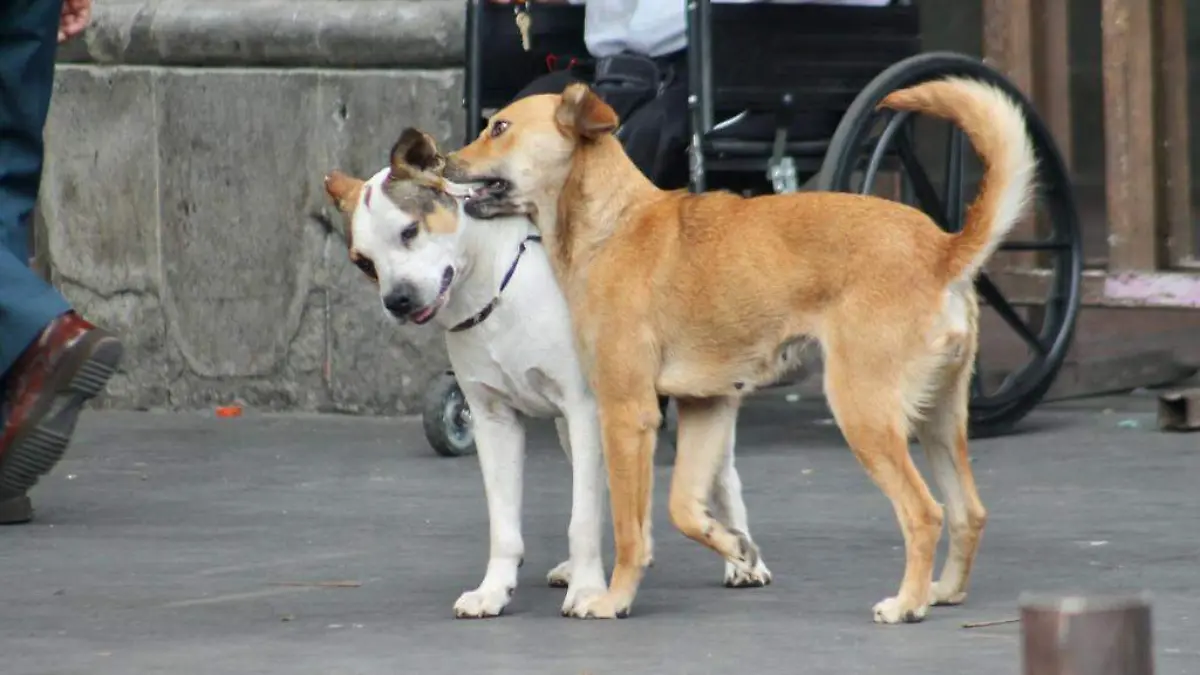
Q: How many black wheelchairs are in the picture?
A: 1